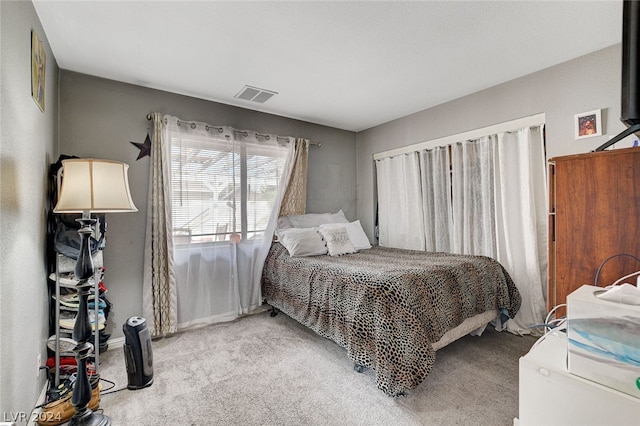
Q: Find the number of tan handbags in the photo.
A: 0